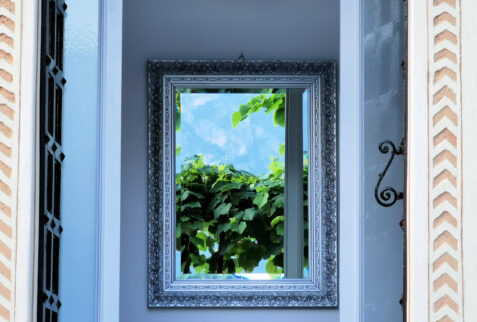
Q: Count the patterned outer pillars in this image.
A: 2